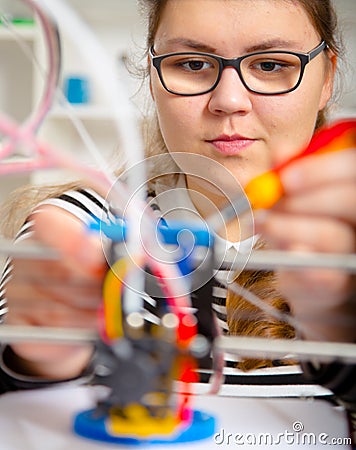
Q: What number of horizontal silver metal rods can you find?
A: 2